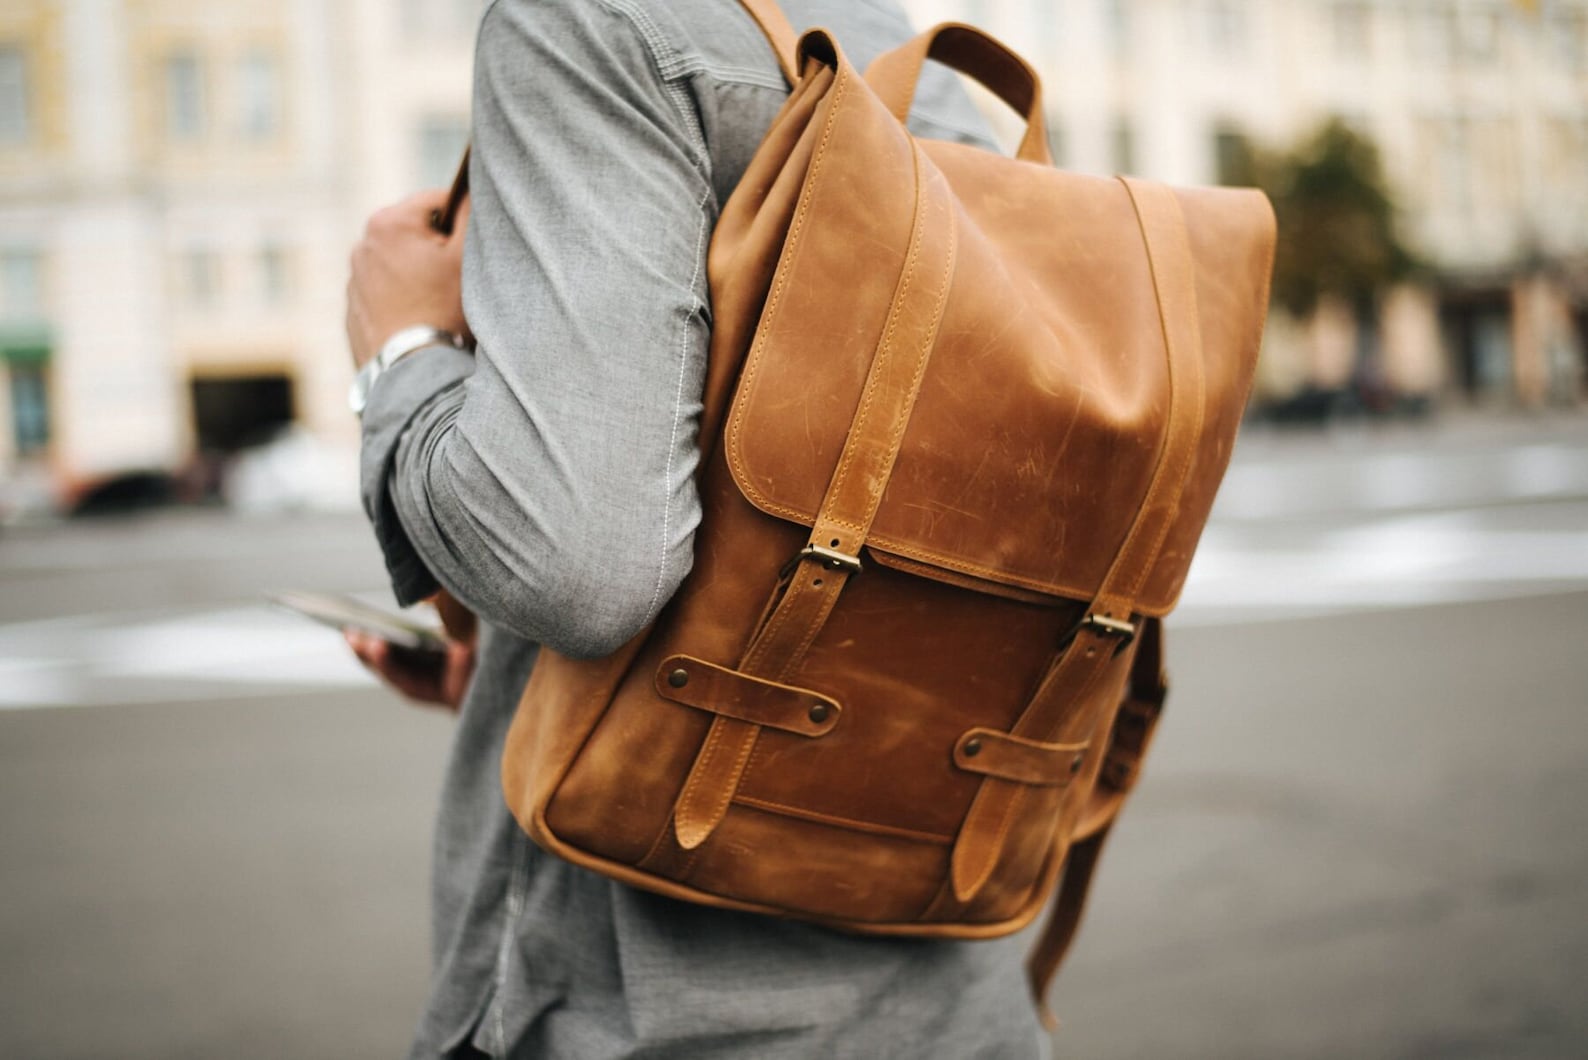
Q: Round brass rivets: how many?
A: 4